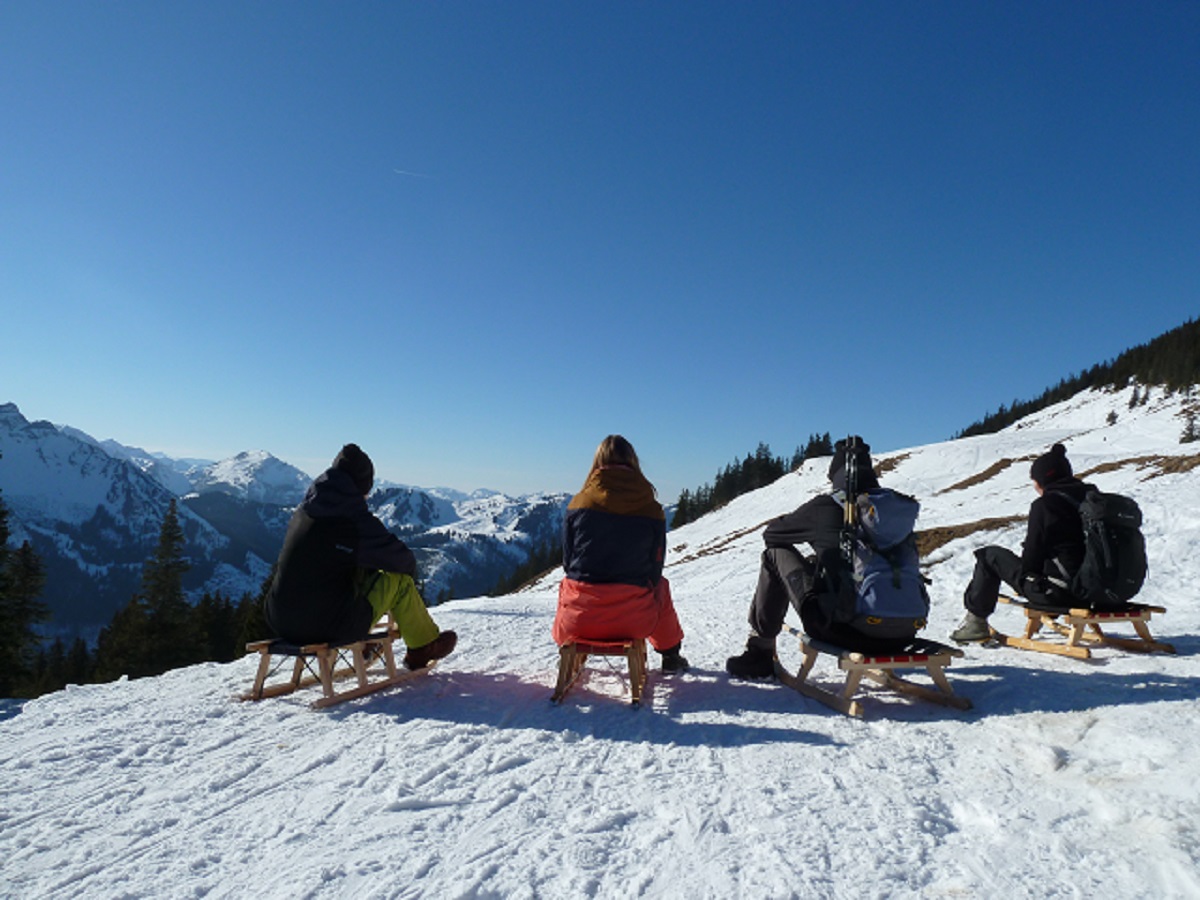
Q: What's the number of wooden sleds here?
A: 4